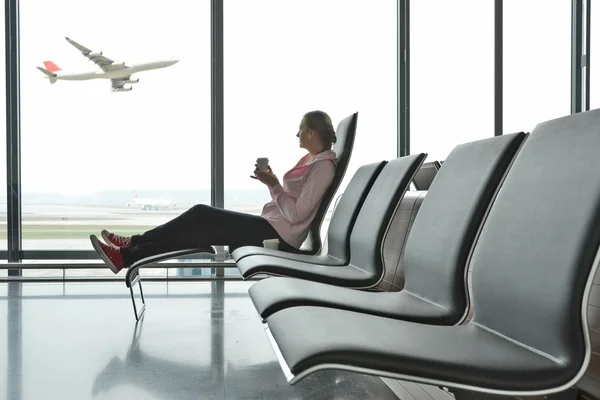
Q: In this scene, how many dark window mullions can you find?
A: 5